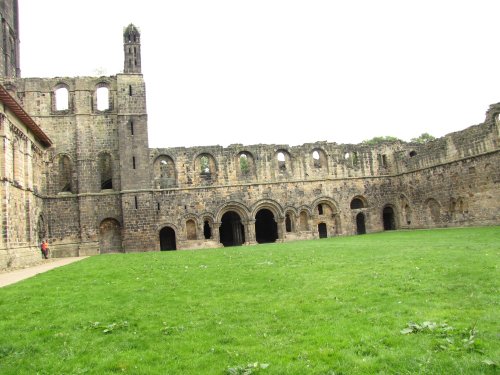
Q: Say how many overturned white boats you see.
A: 0